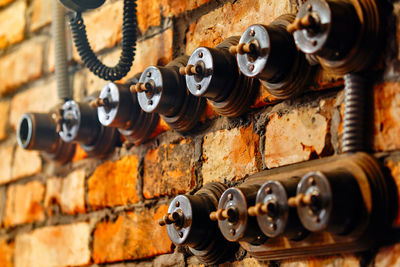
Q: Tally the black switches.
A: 10